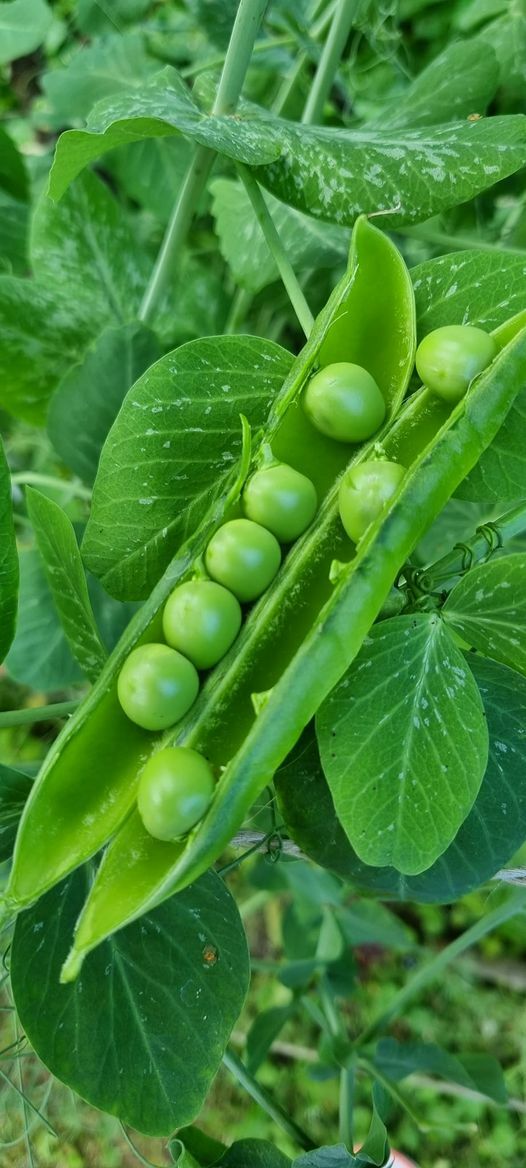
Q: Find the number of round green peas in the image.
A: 8